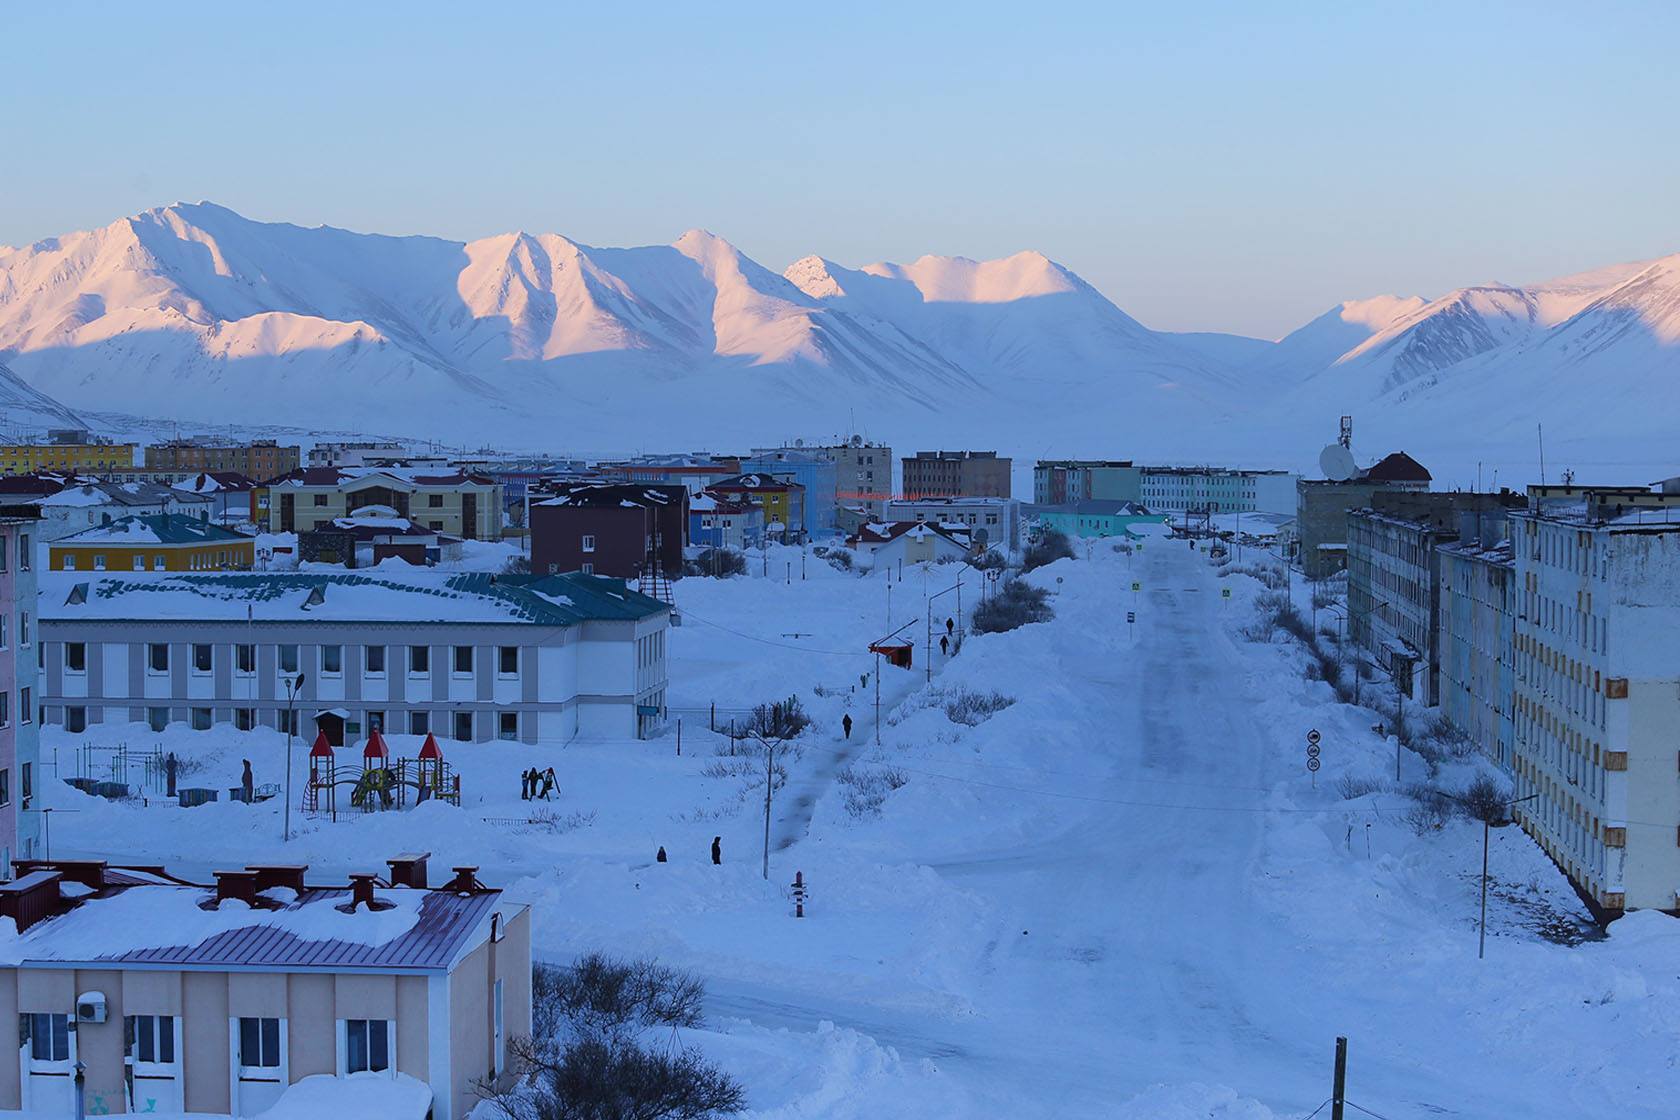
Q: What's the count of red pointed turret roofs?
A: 3